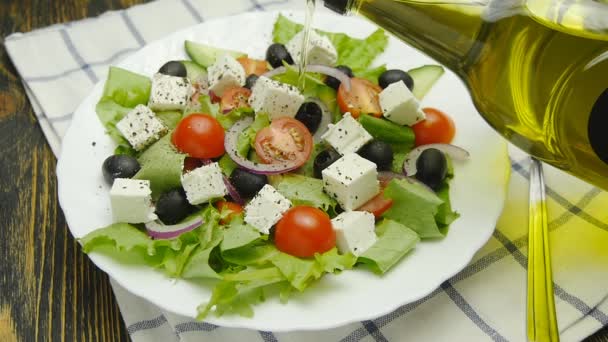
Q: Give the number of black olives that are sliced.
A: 0